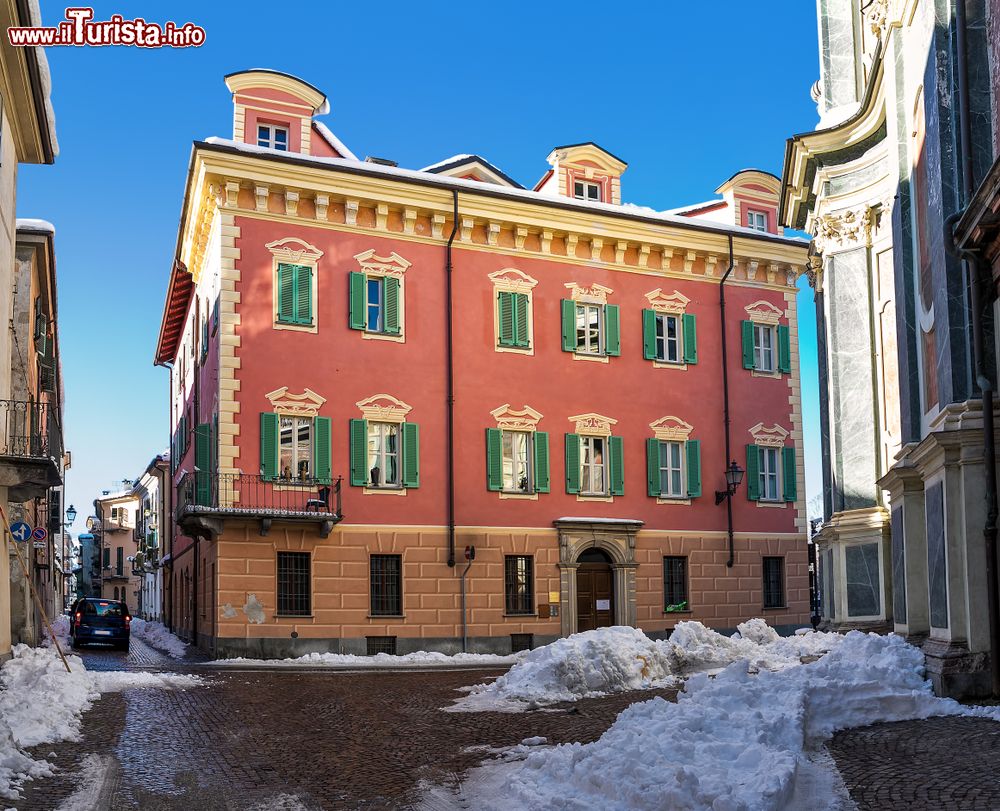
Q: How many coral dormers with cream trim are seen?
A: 3